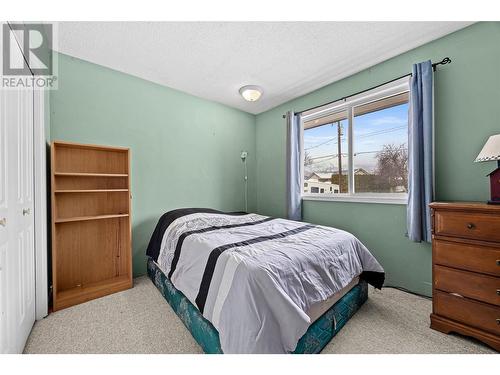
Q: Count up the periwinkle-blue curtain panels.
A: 2